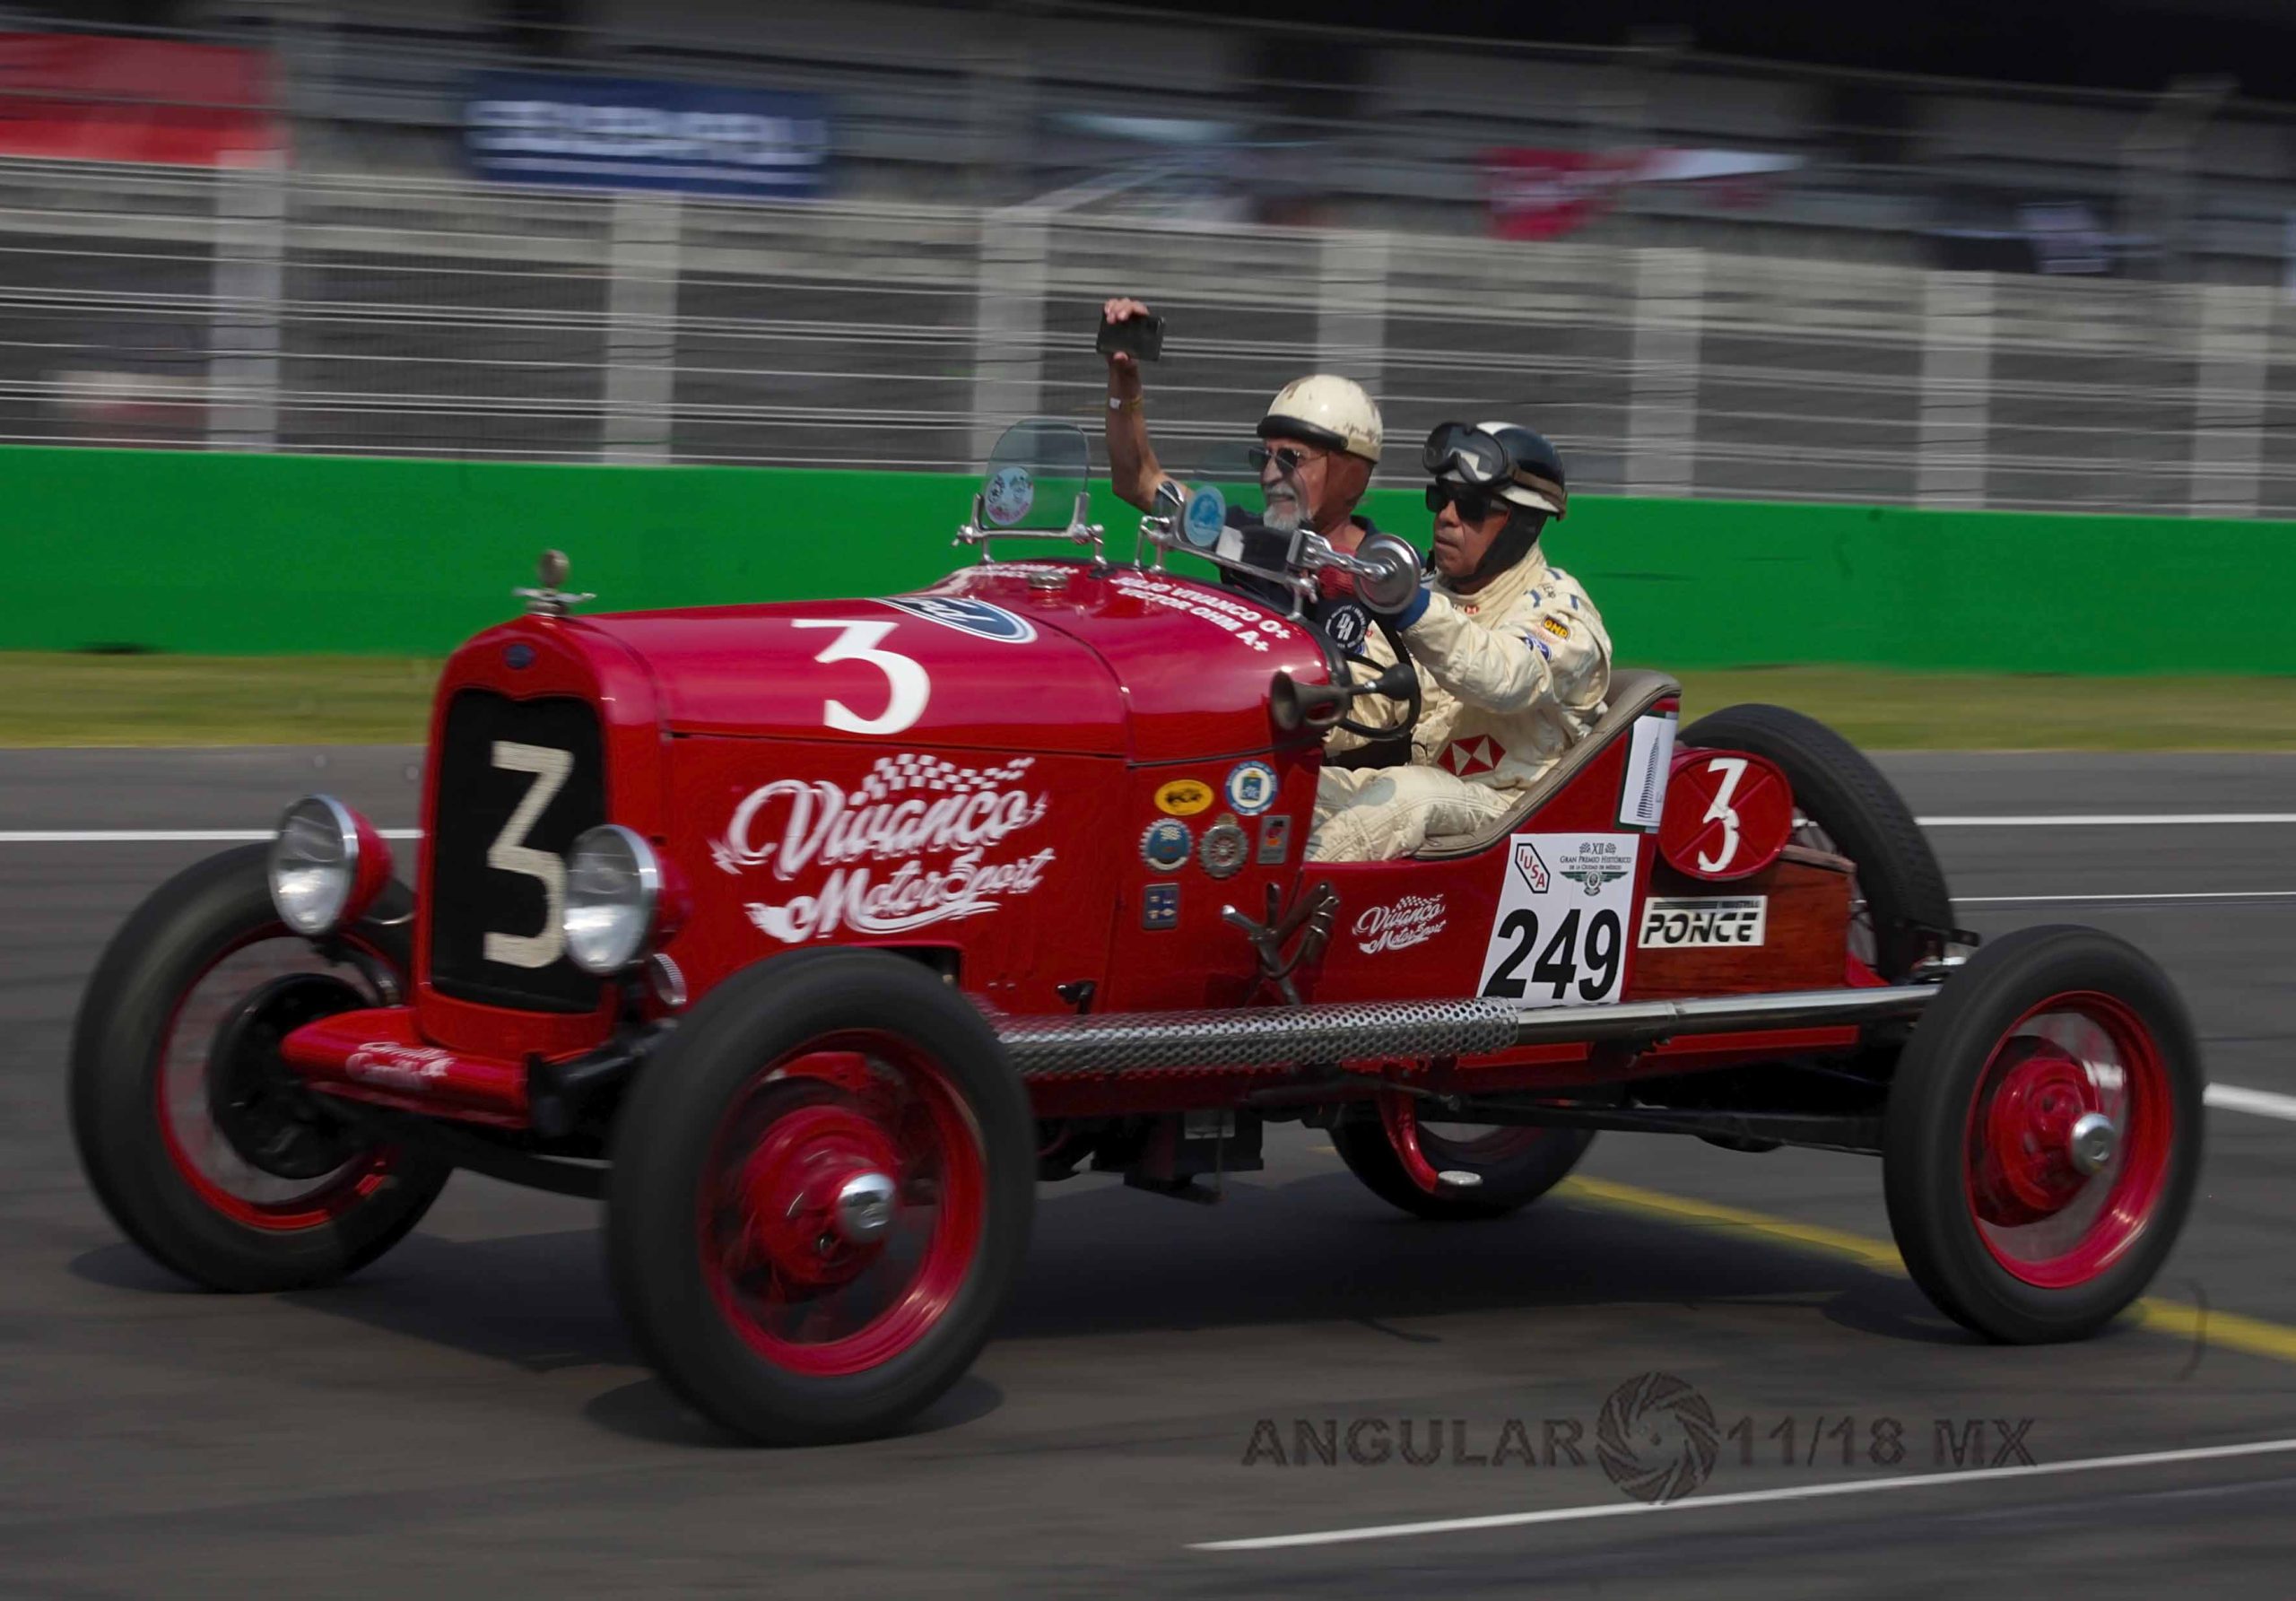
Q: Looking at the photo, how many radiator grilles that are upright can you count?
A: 1